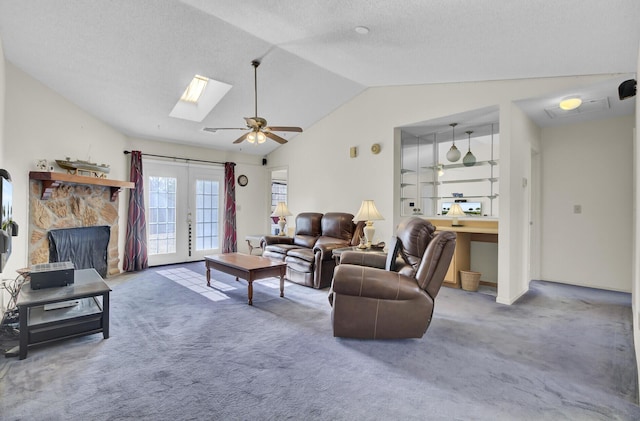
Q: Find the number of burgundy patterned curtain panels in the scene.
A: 2